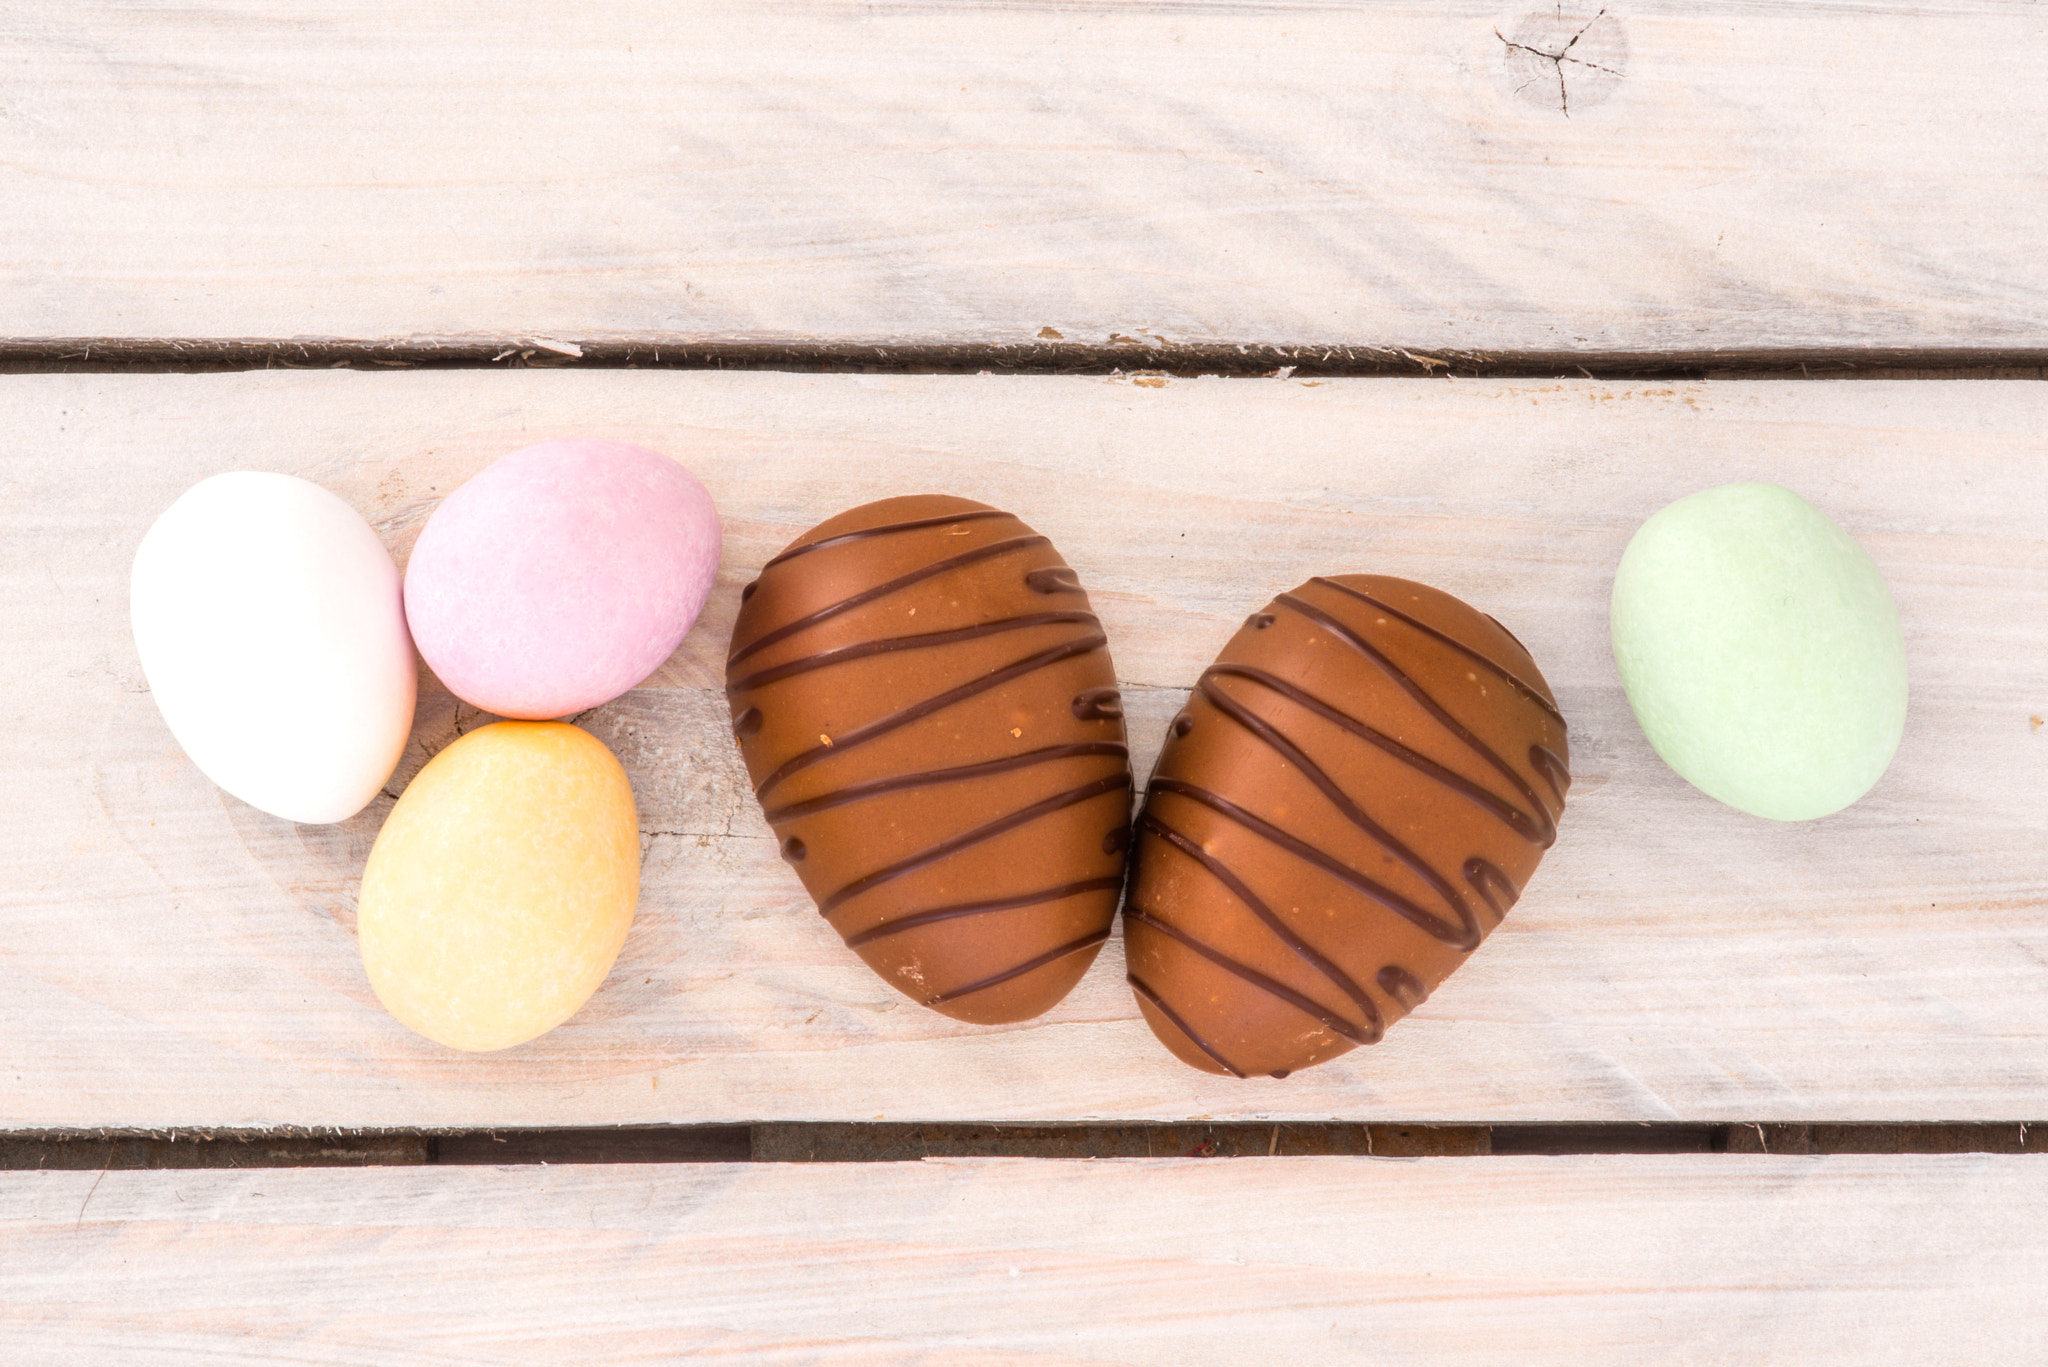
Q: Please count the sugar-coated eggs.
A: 4